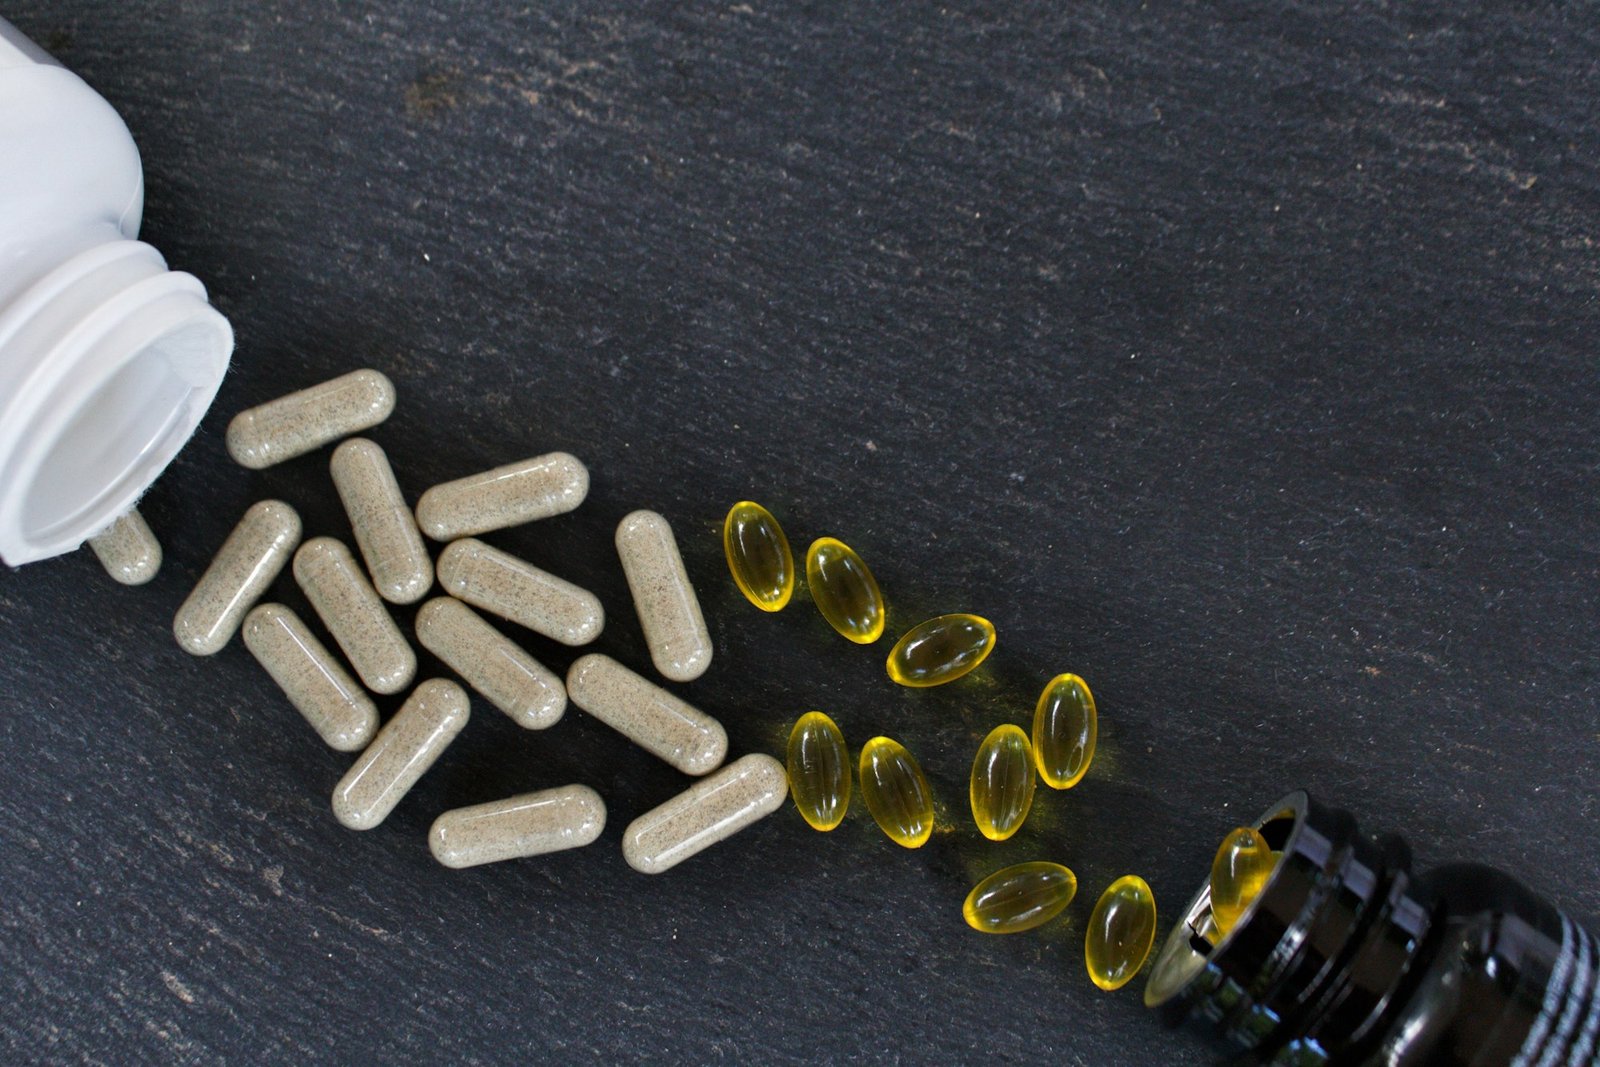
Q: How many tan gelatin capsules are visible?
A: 14